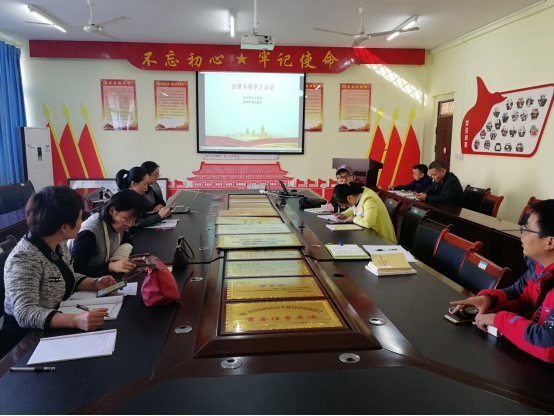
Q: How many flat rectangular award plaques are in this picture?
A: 12